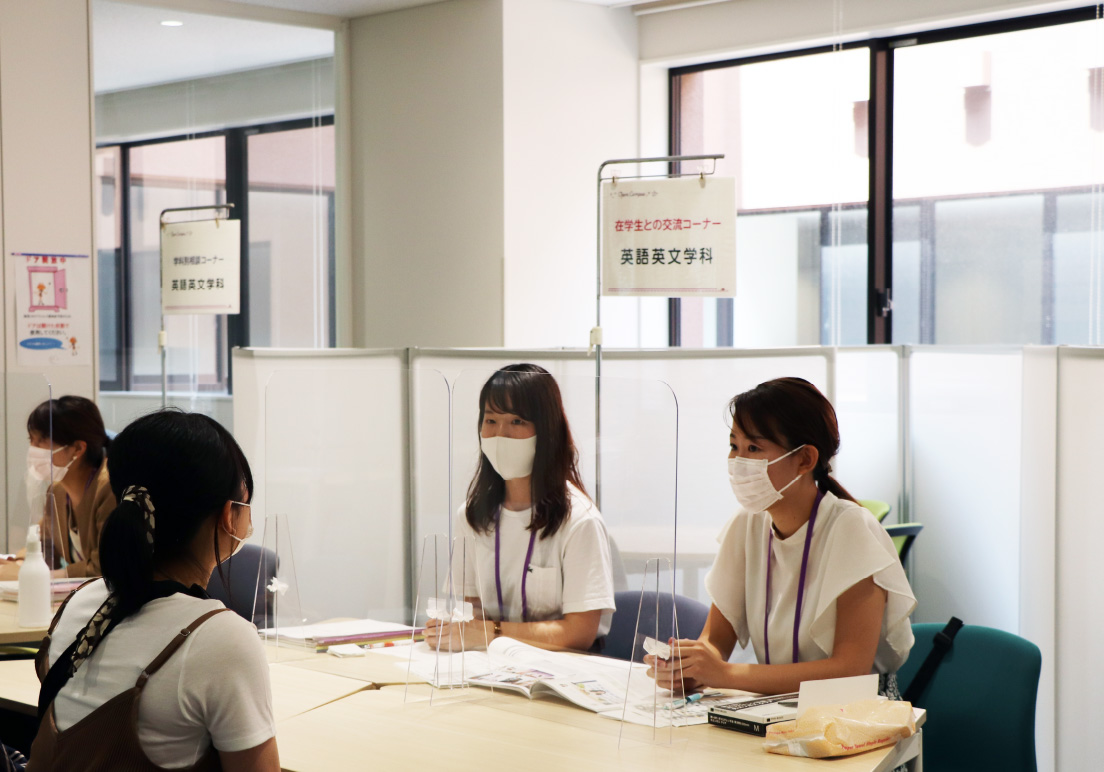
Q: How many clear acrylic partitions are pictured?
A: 3